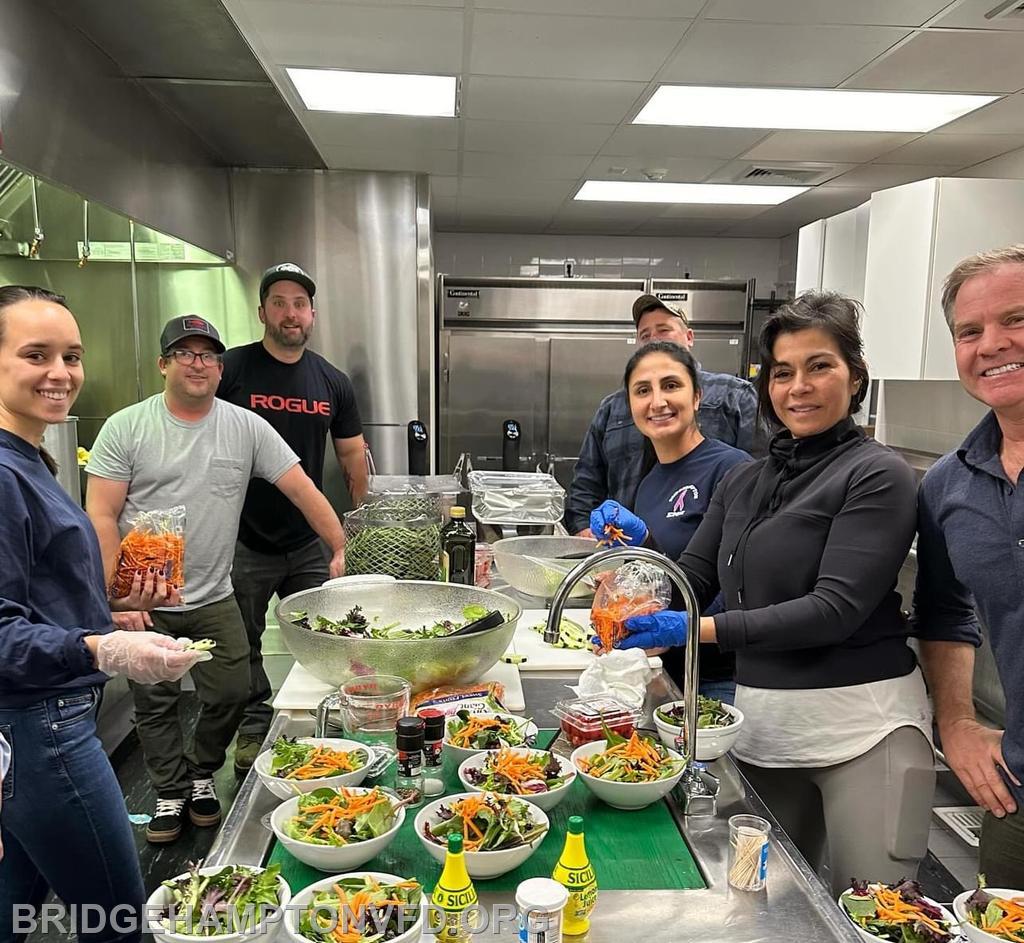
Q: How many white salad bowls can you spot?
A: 11